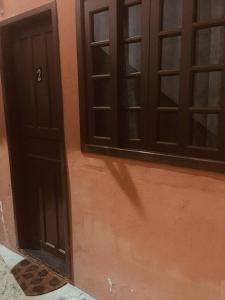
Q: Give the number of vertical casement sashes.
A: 4